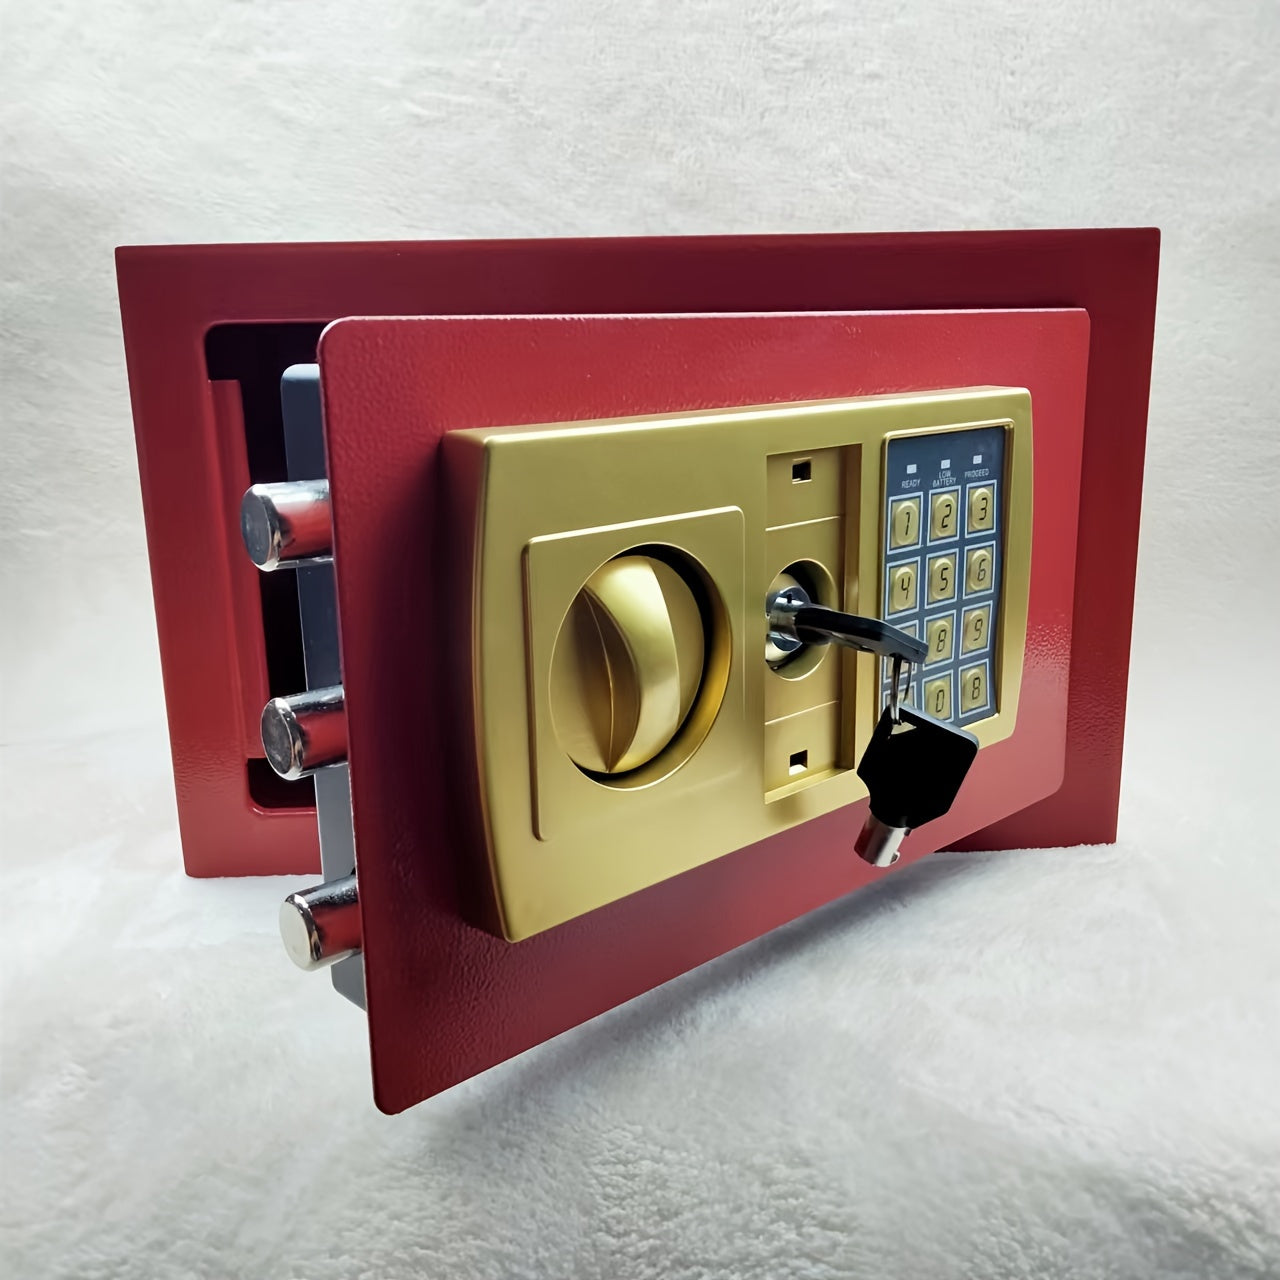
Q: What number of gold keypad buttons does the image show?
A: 12